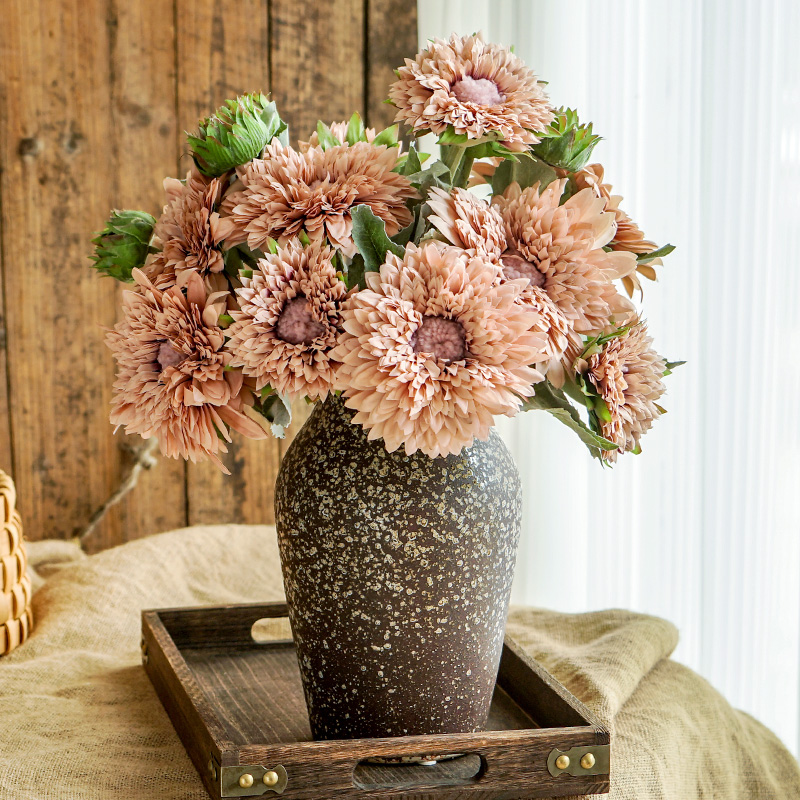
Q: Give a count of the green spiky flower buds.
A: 3